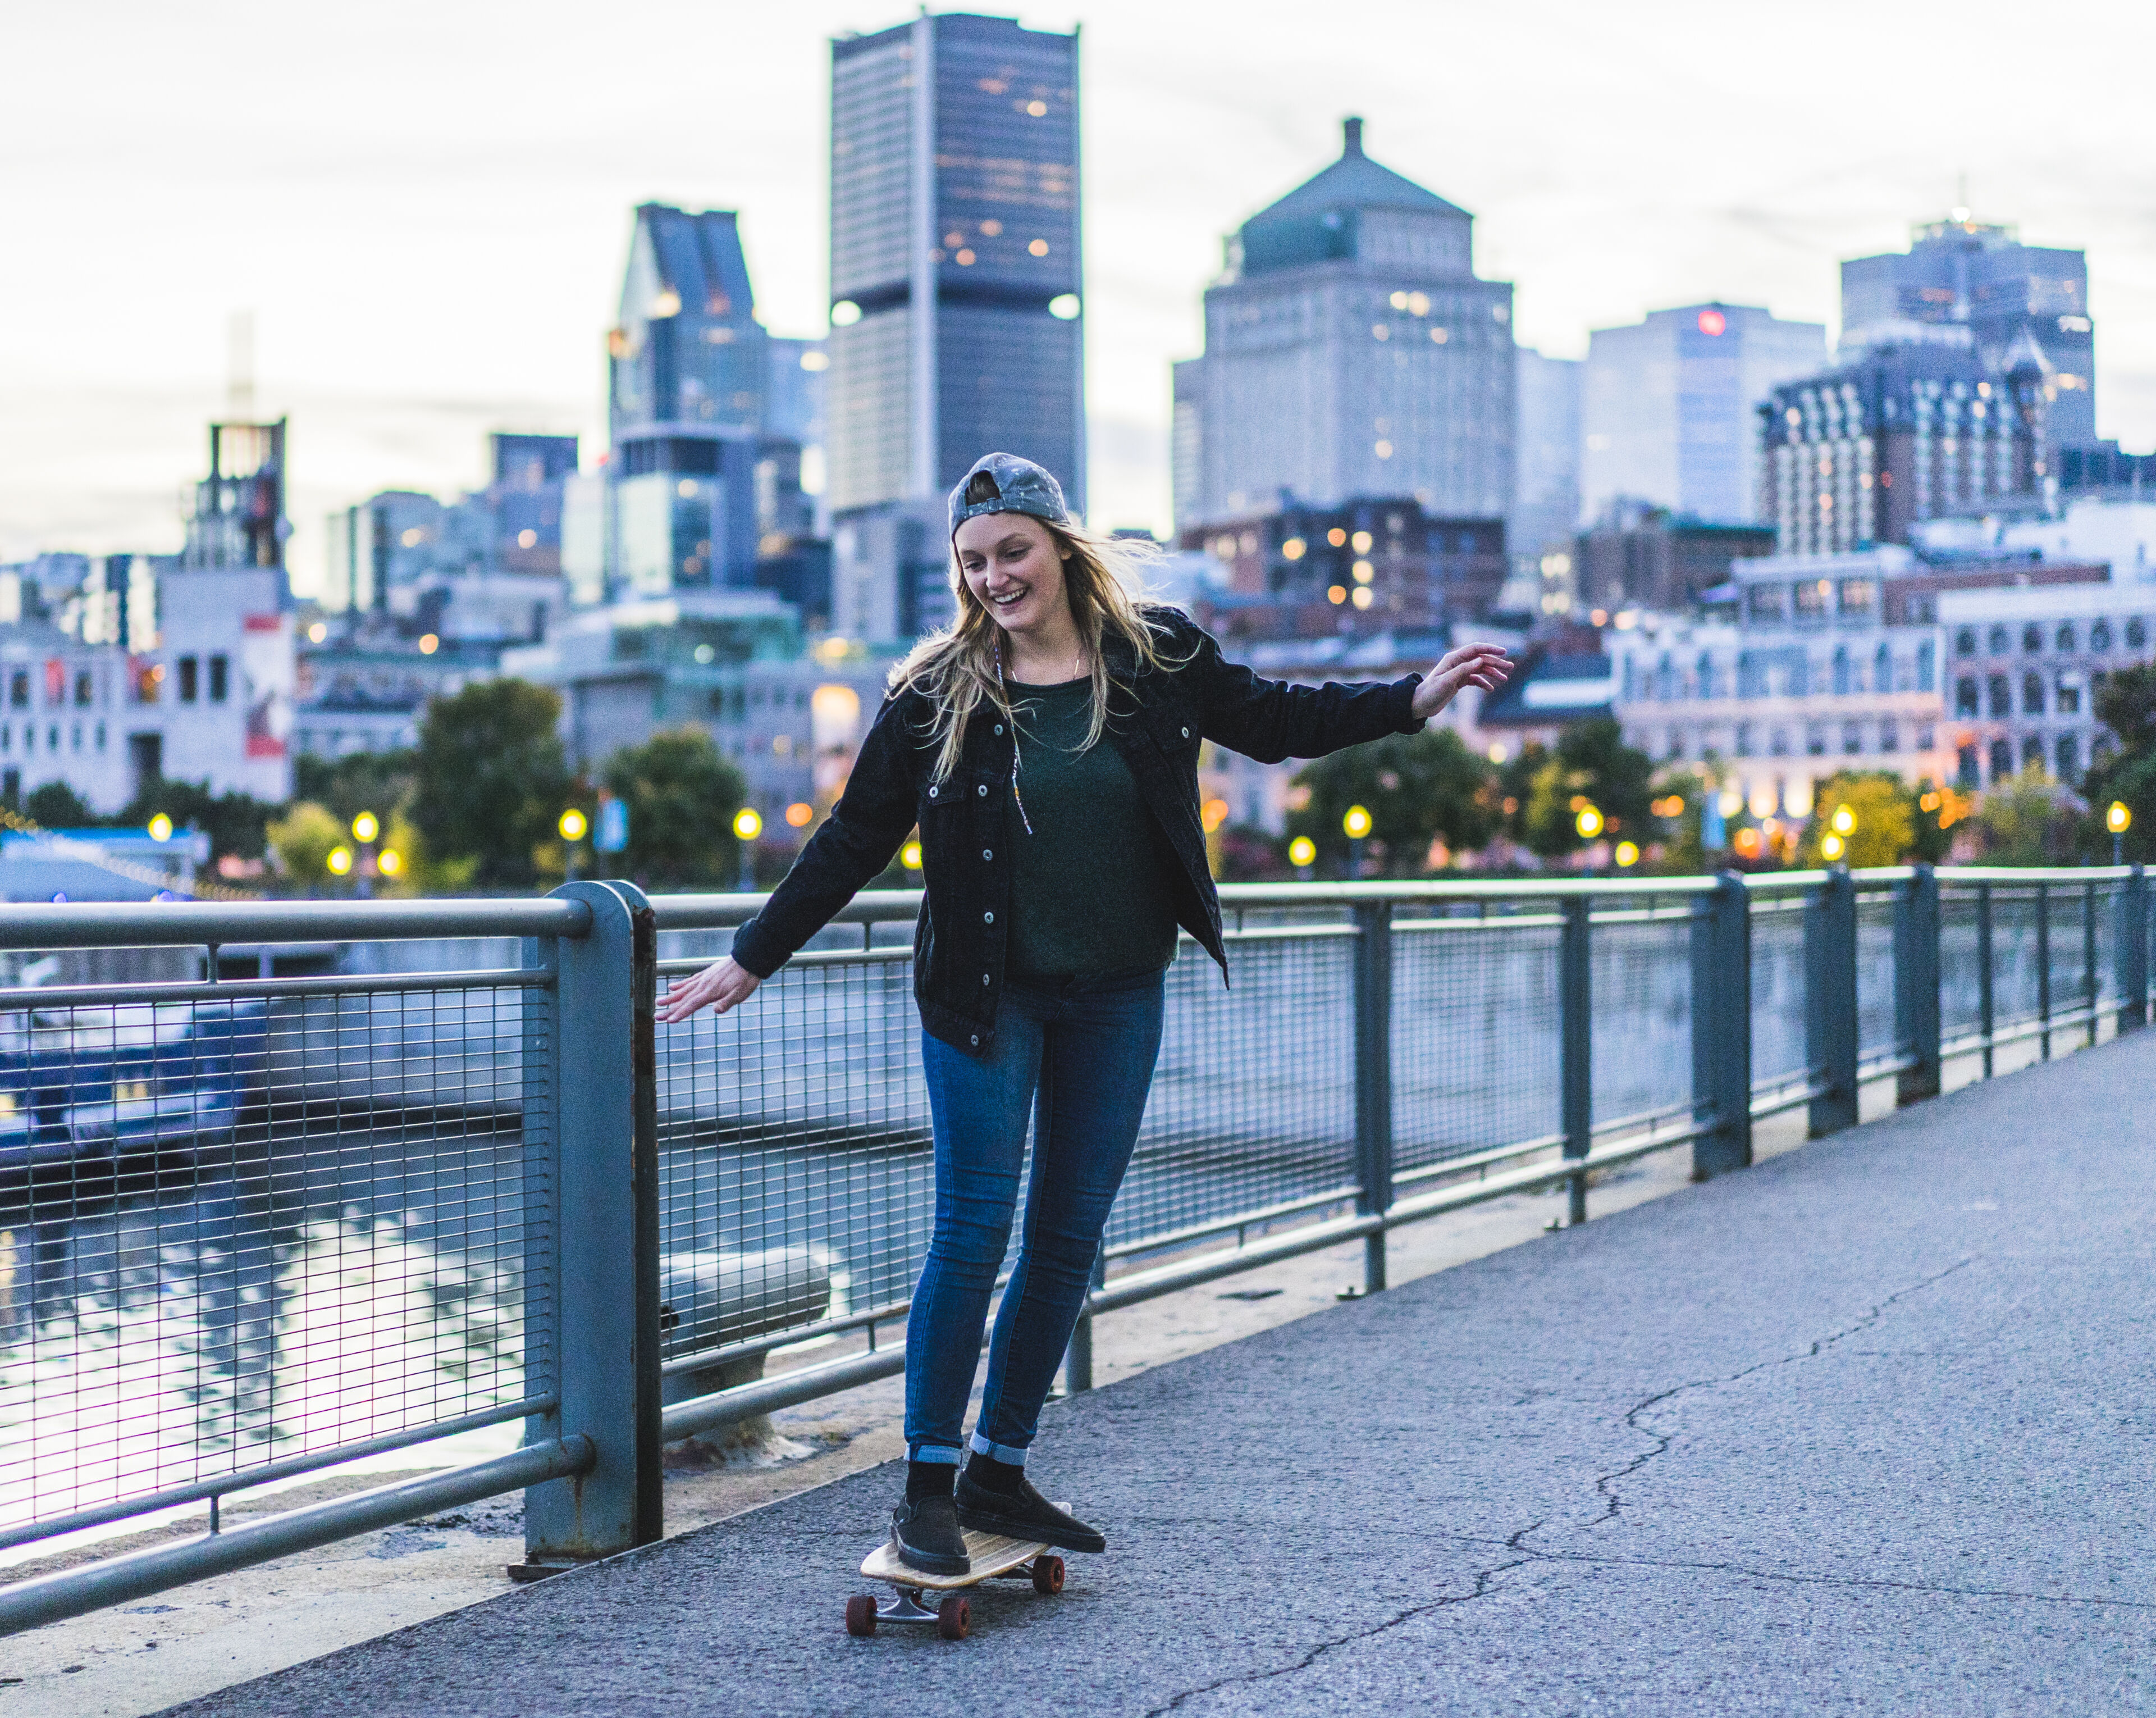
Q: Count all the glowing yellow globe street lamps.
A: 14